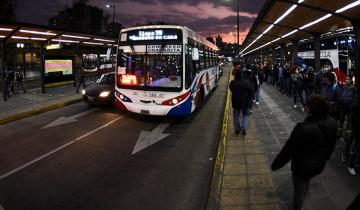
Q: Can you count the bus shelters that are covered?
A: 2